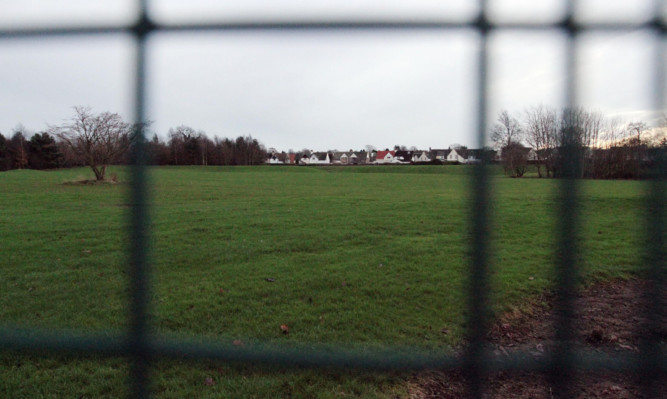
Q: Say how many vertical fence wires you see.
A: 4